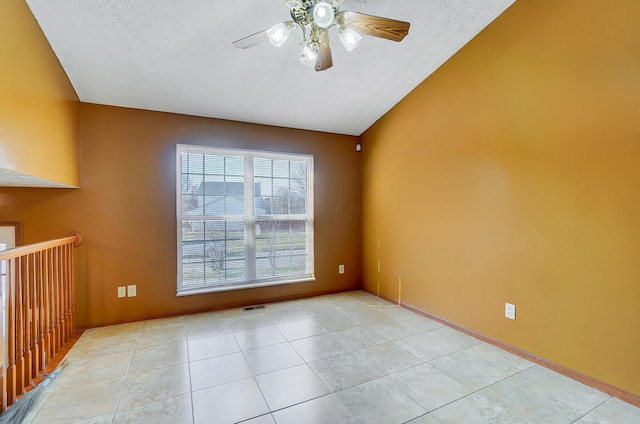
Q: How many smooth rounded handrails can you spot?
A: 1